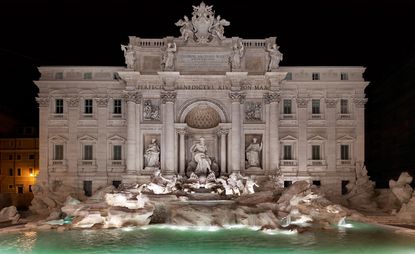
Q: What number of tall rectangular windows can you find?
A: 12